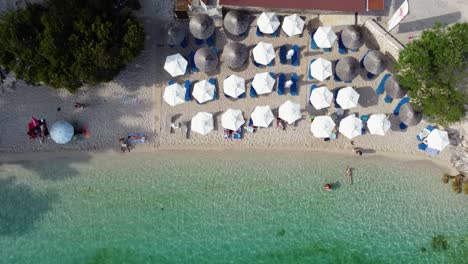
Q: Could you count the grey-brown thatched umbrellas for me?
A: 10